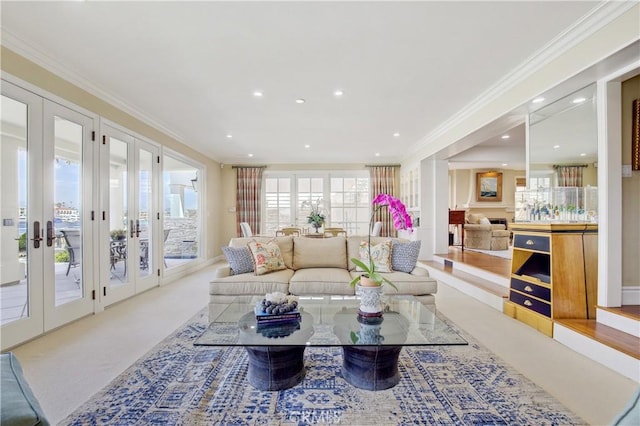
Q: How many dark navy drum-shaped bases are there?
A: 2